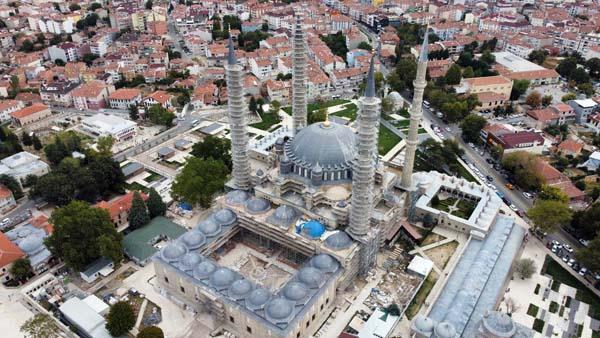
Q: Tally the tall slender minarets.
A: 4